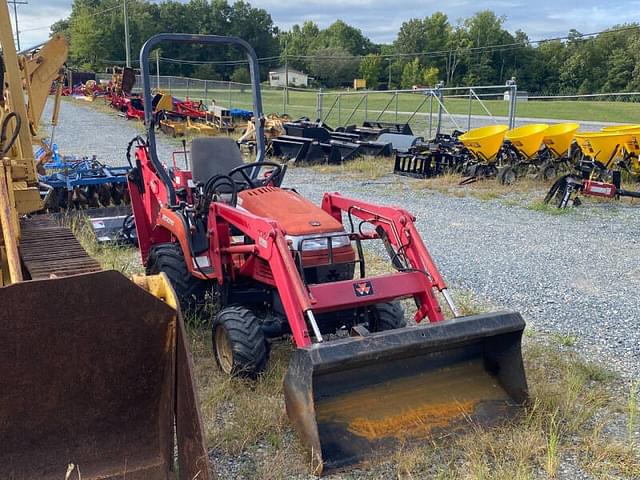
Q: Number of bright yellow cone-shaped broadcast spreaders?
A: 5